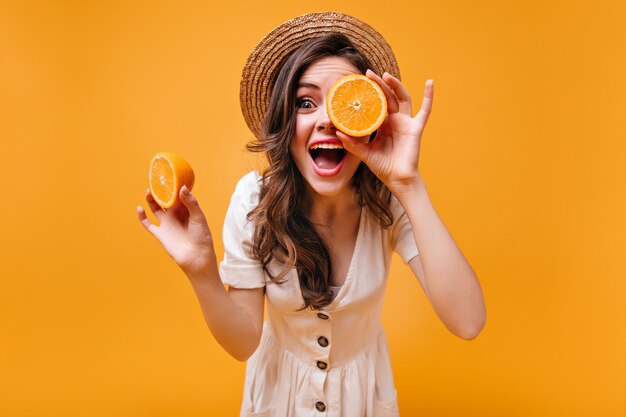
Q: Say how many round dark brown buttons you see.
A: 4